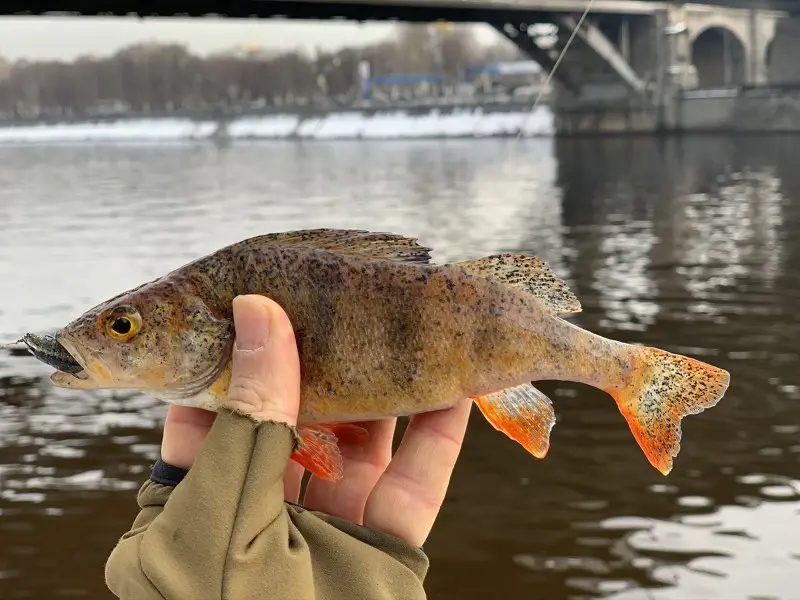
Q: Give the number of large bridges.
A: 1